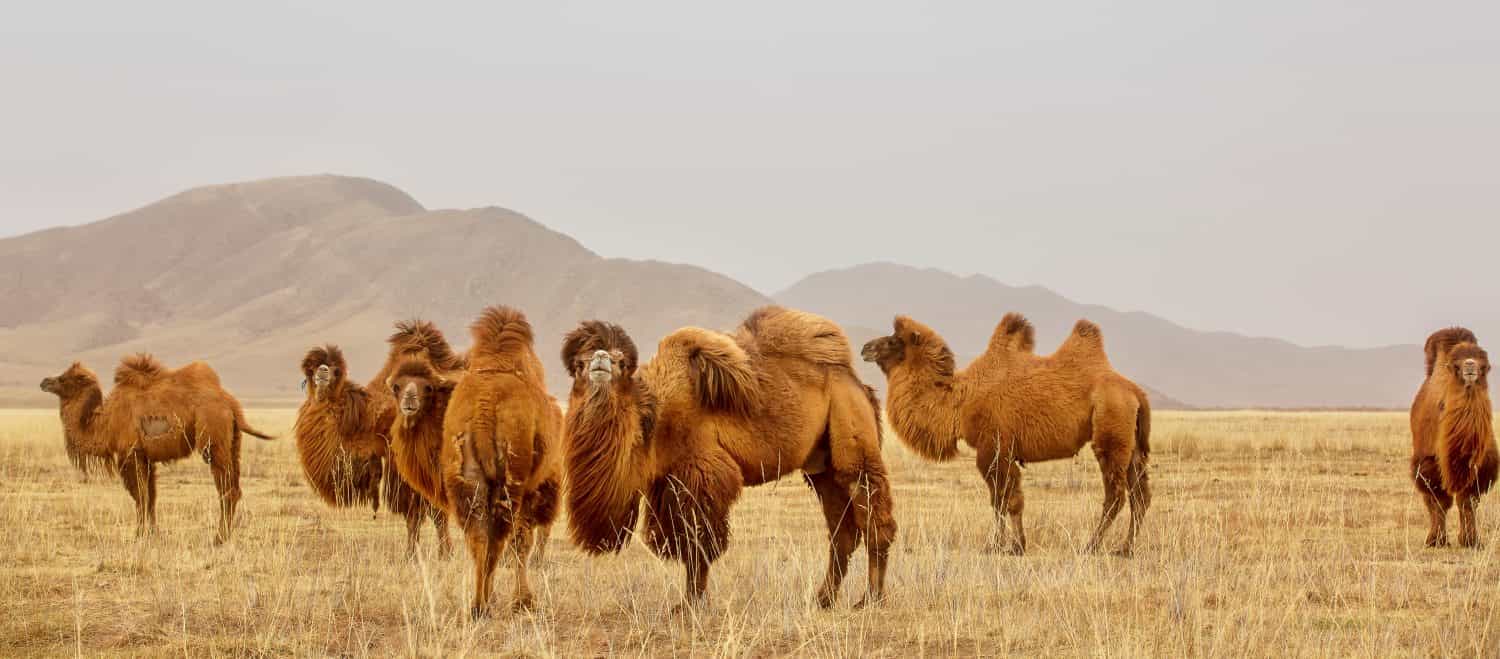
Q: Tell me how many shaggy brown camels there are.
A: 7